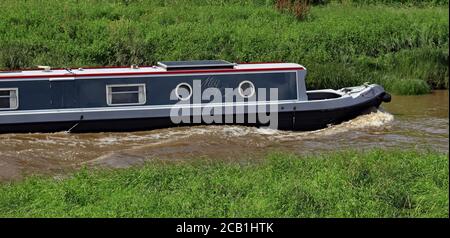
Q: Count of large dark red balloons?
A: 0